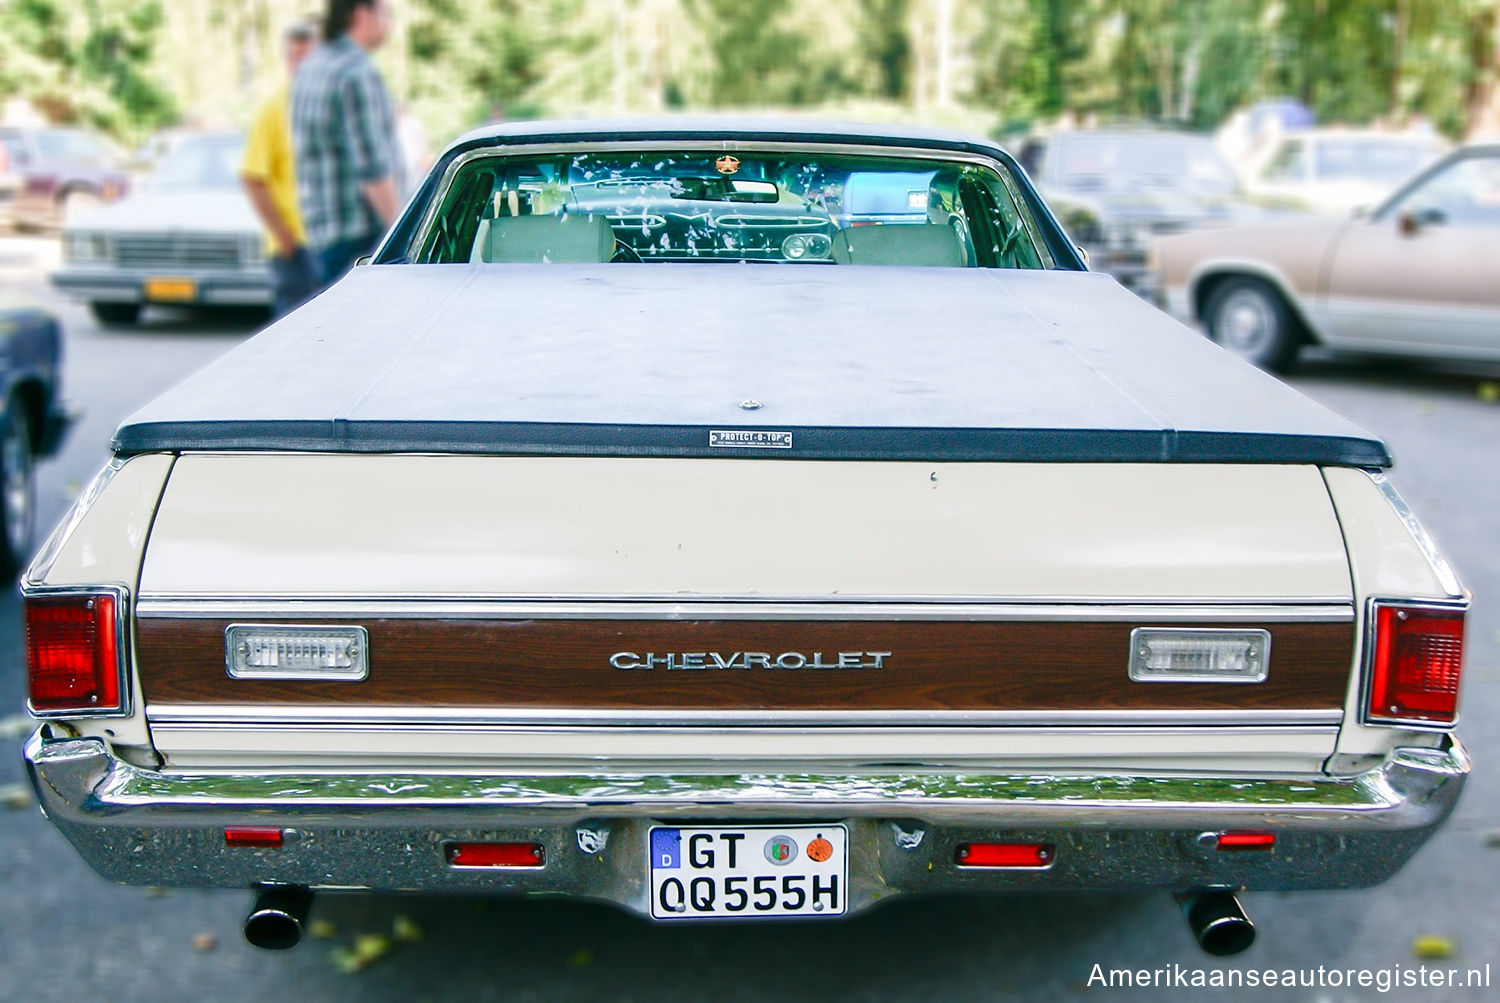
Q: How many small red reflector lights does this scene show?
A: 4